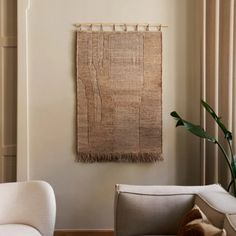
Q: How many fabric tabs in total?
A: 8